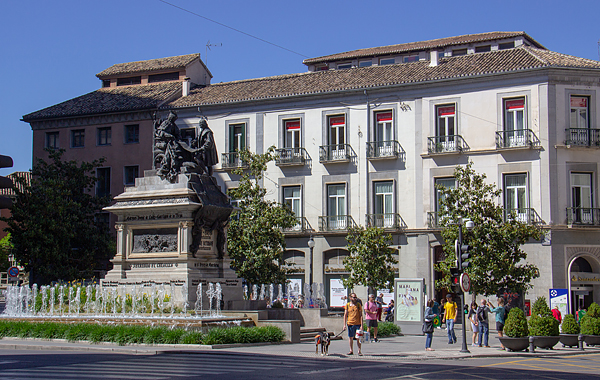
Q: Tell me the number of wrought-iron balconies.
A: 13